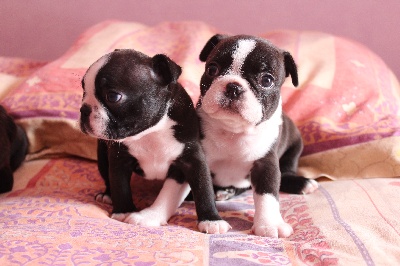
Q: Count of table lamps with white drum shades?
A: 0